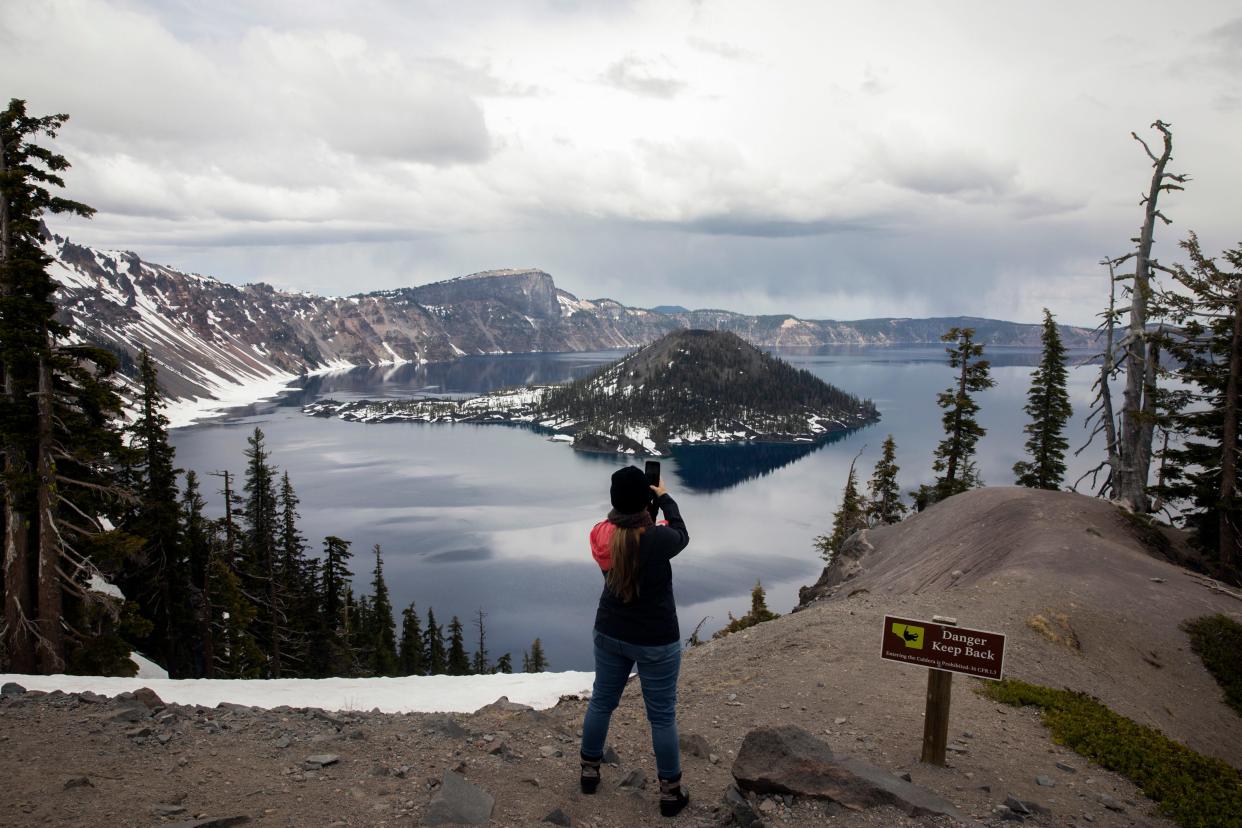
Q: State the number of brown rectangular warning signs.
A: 1